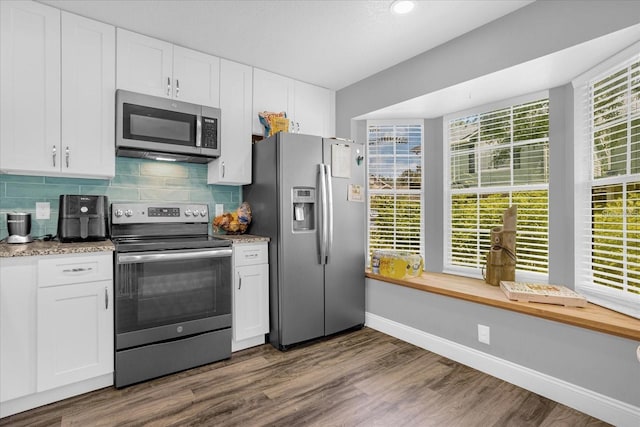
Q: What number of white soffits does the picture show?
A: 1